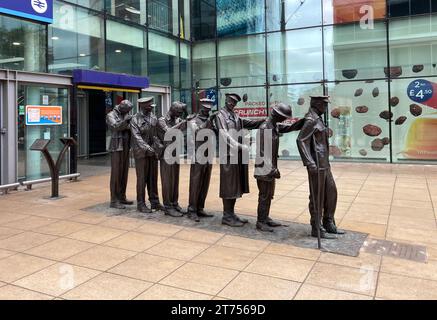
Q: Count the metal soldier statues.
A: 7